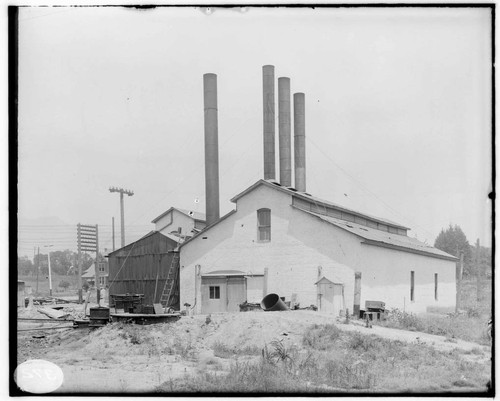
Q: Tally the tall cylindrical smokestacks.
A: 4